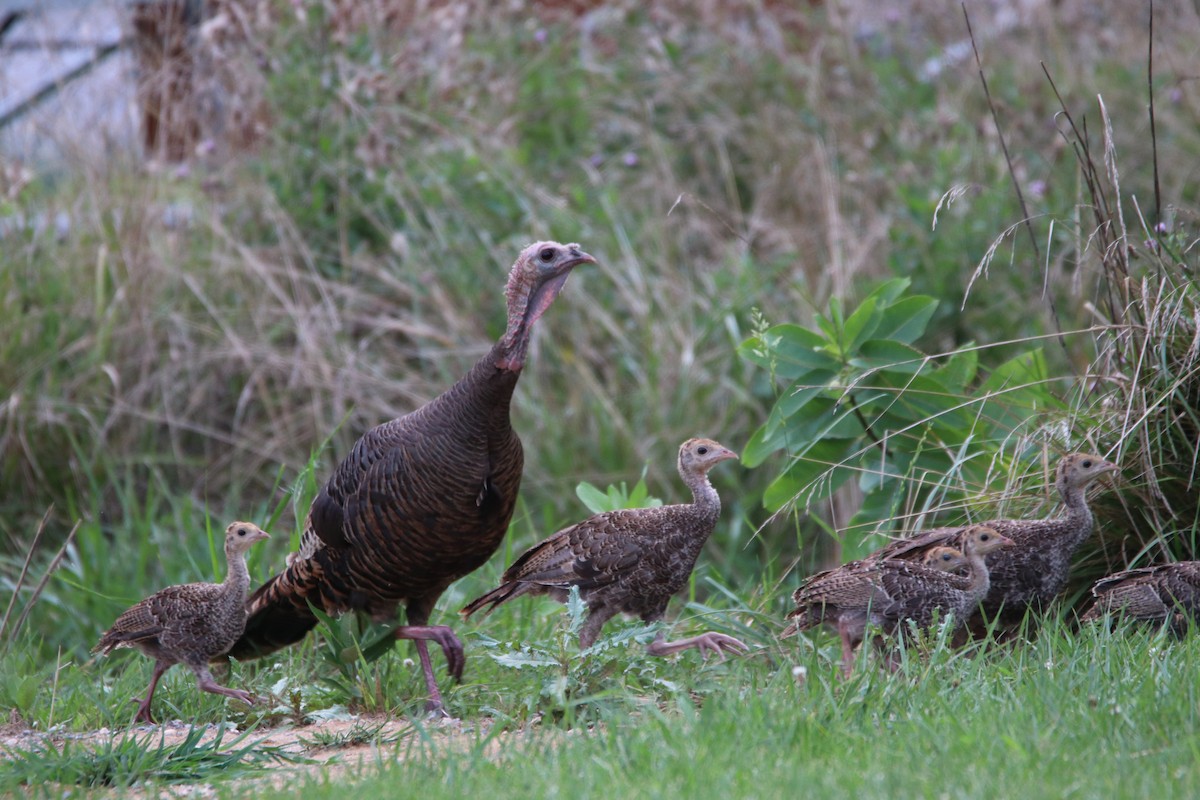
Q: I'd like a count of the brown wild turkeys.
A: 7